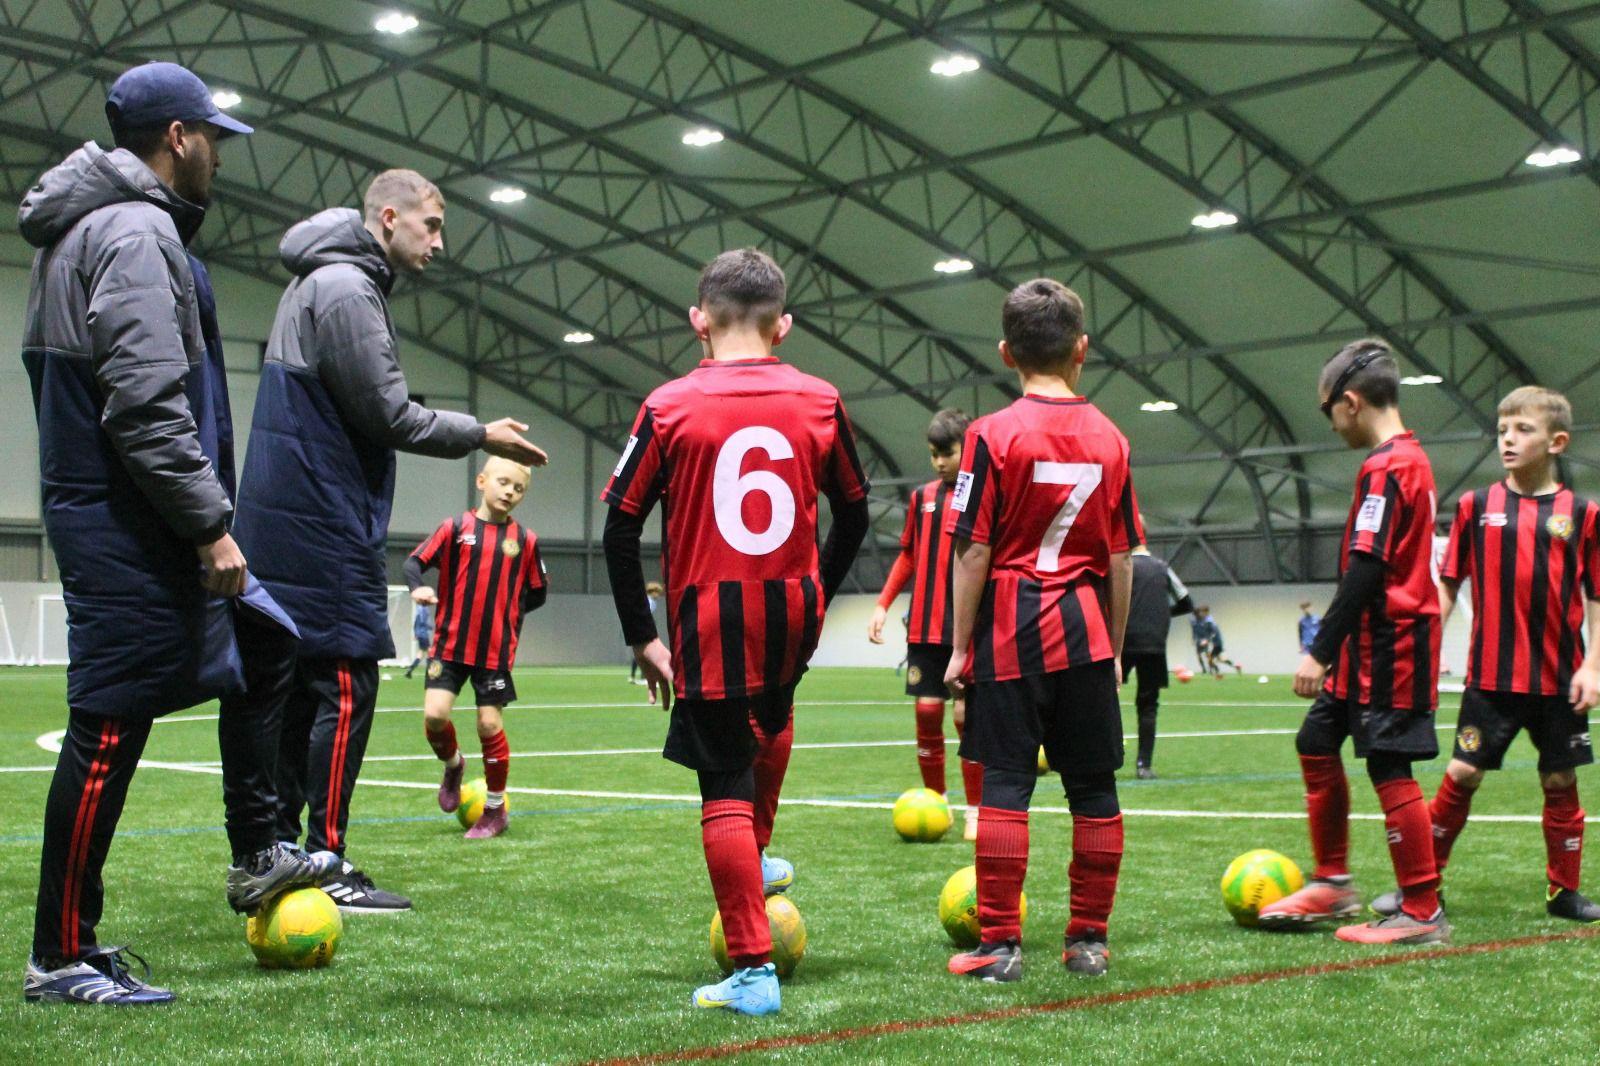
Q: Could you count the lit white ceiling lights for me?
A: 11